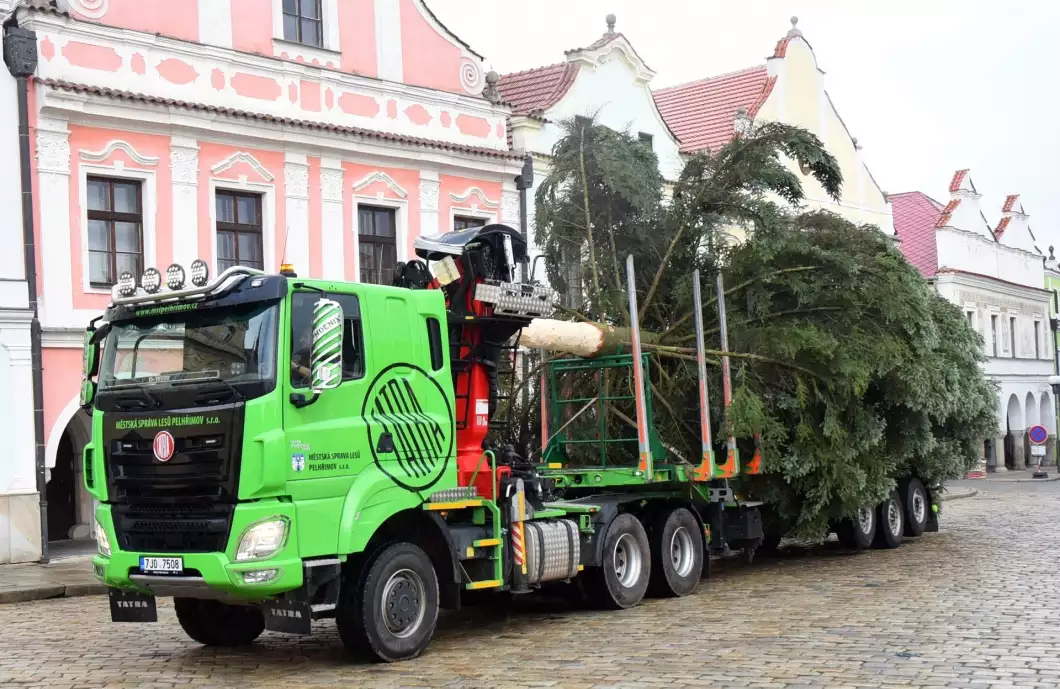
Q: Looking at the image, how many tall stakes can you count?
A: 3